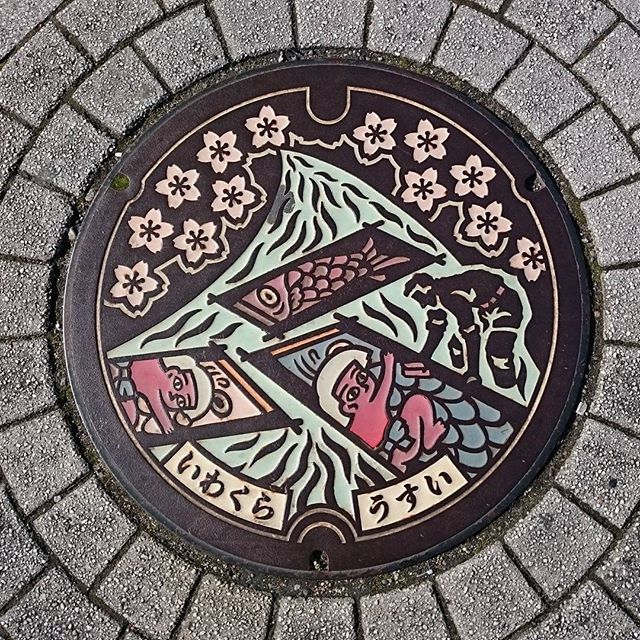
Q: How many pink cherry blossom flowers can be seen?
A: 13